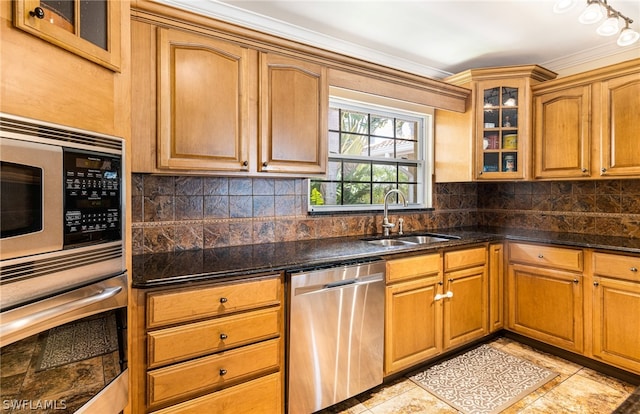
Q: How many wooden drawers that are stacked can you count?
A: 4